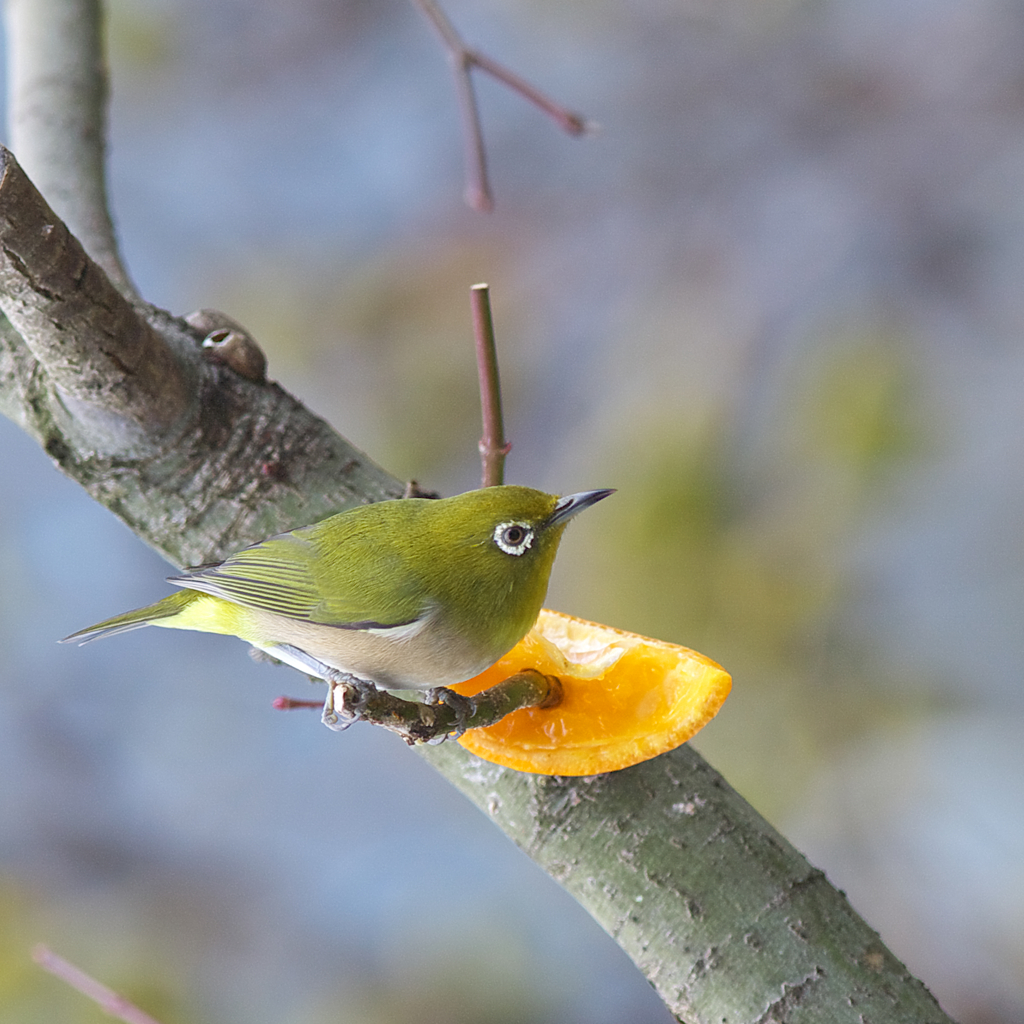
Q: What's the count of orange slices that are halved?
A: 1